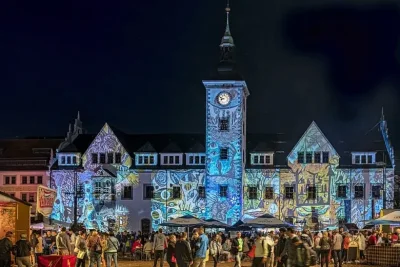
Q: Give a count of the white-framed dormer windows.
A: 6